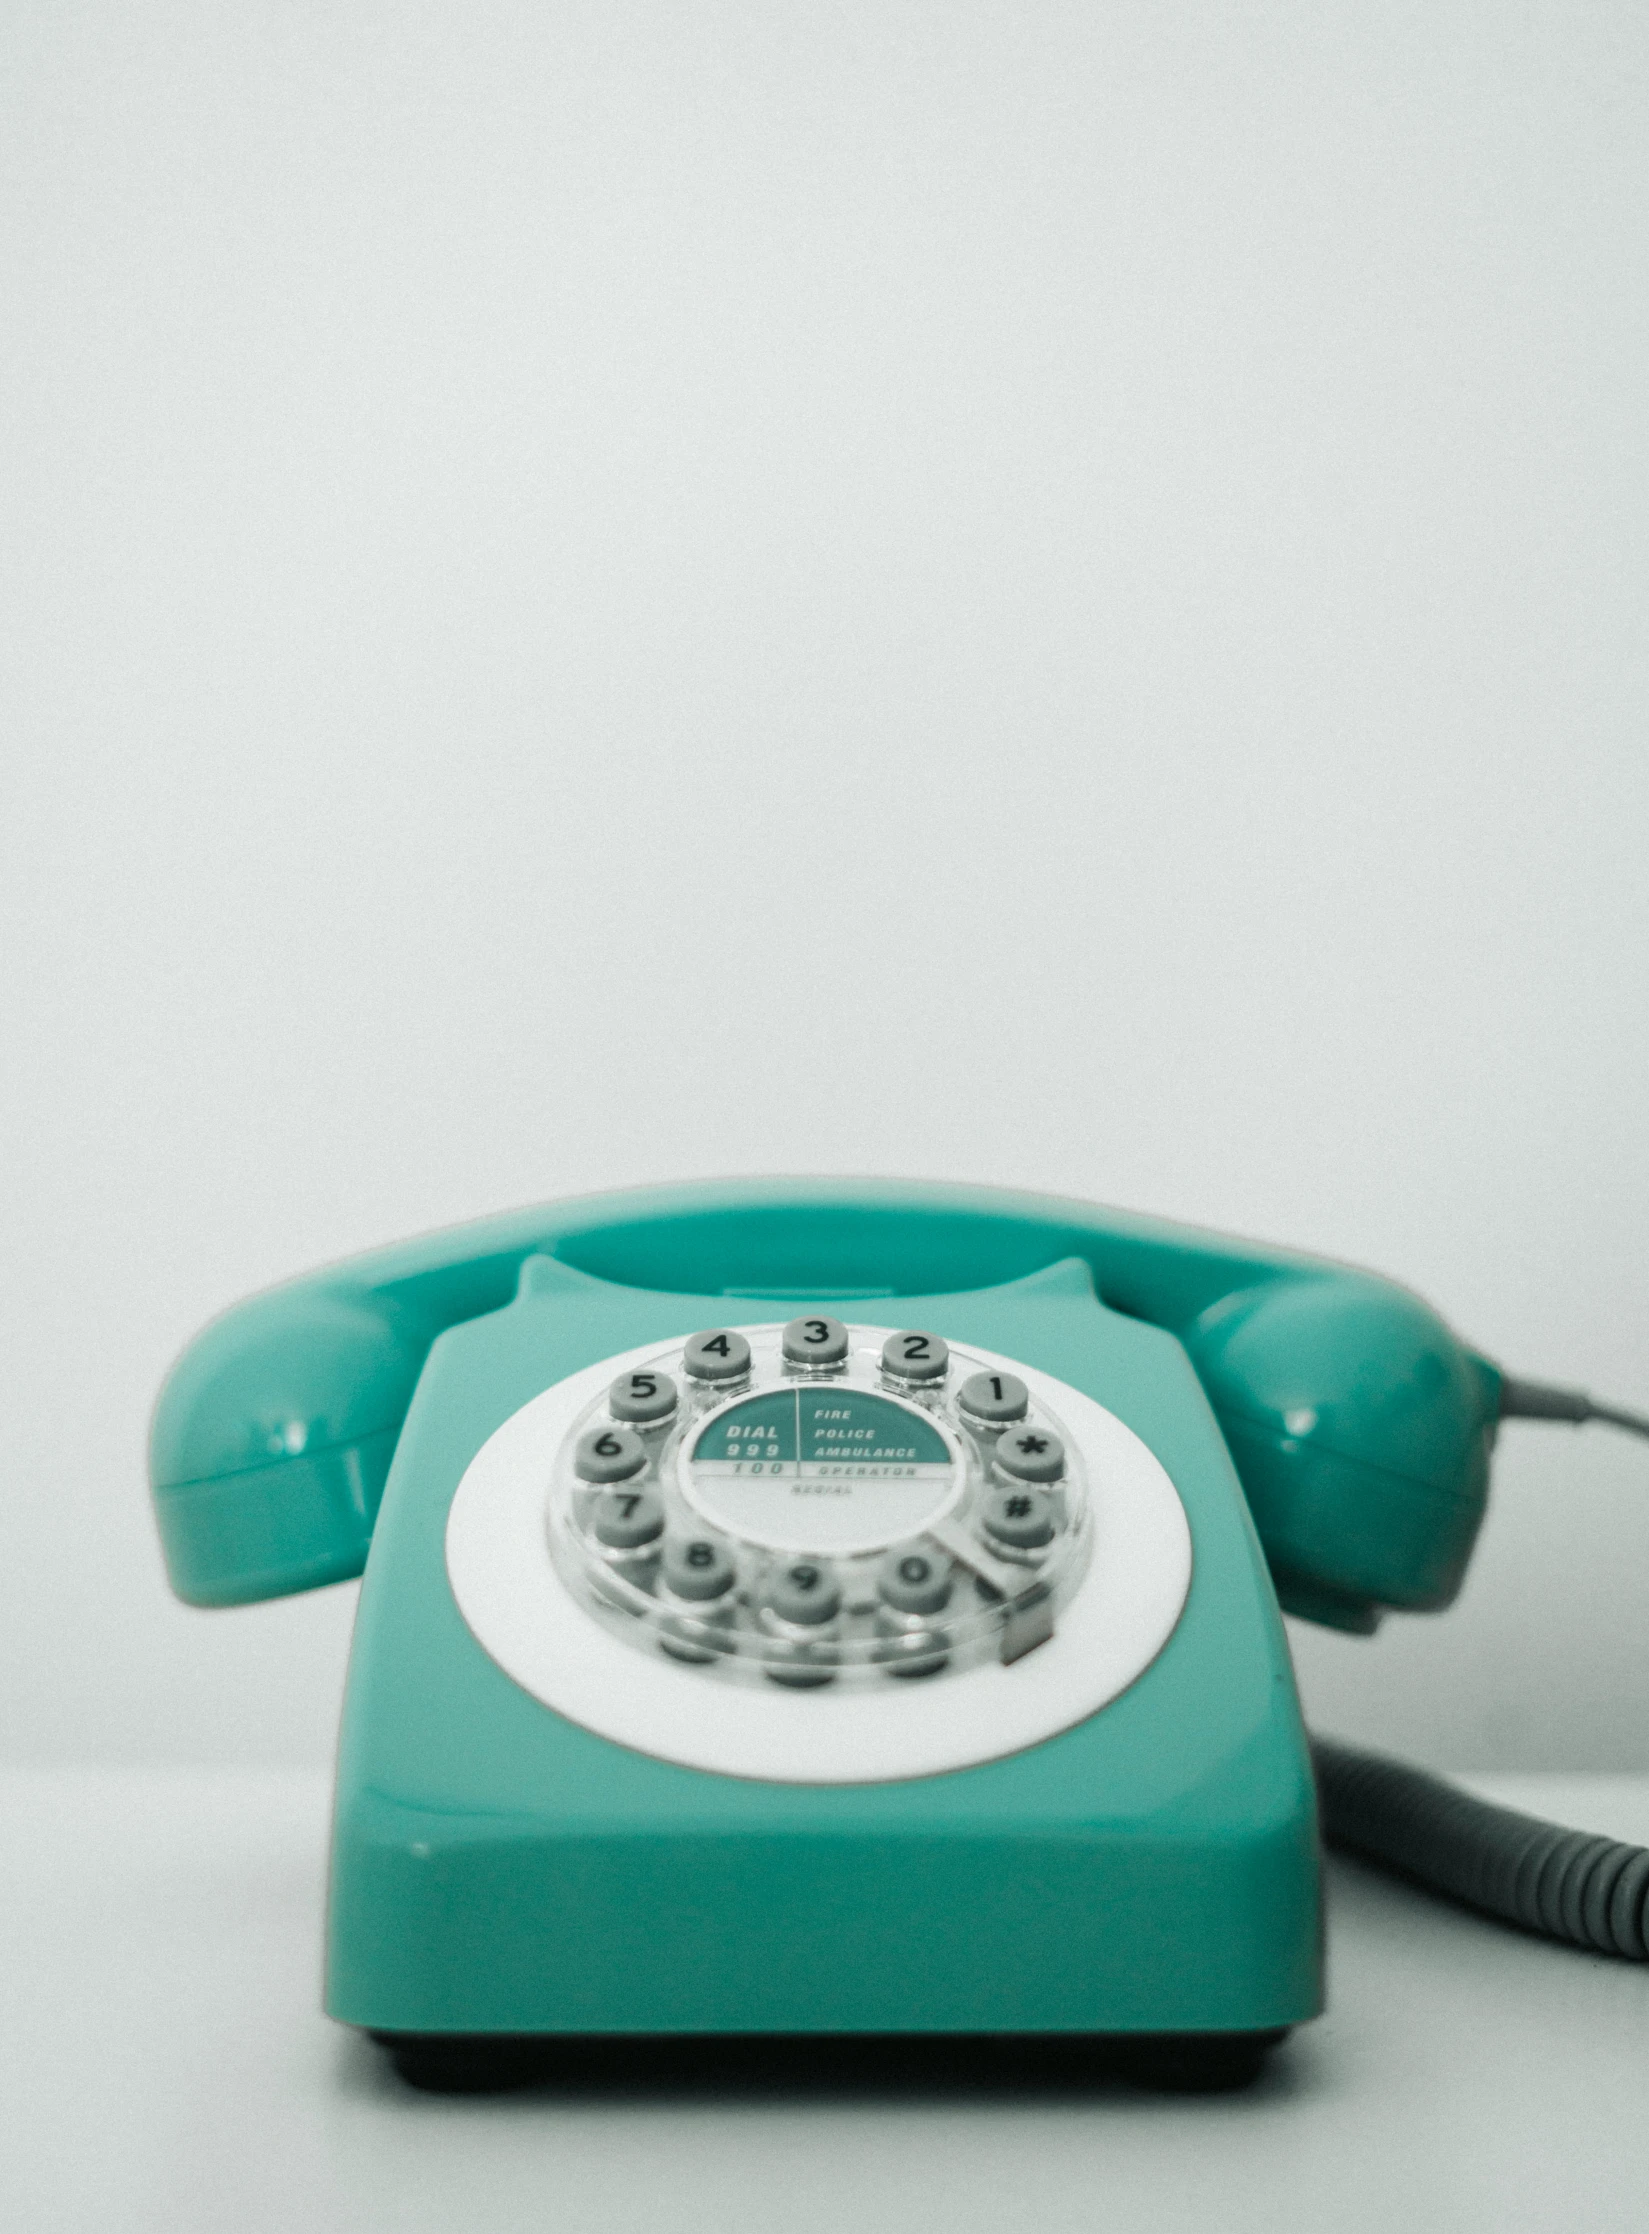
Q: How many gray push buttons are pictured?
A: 12